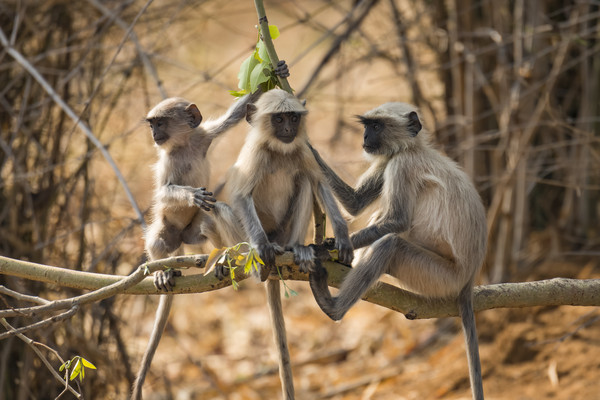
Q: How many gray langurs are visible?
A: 3